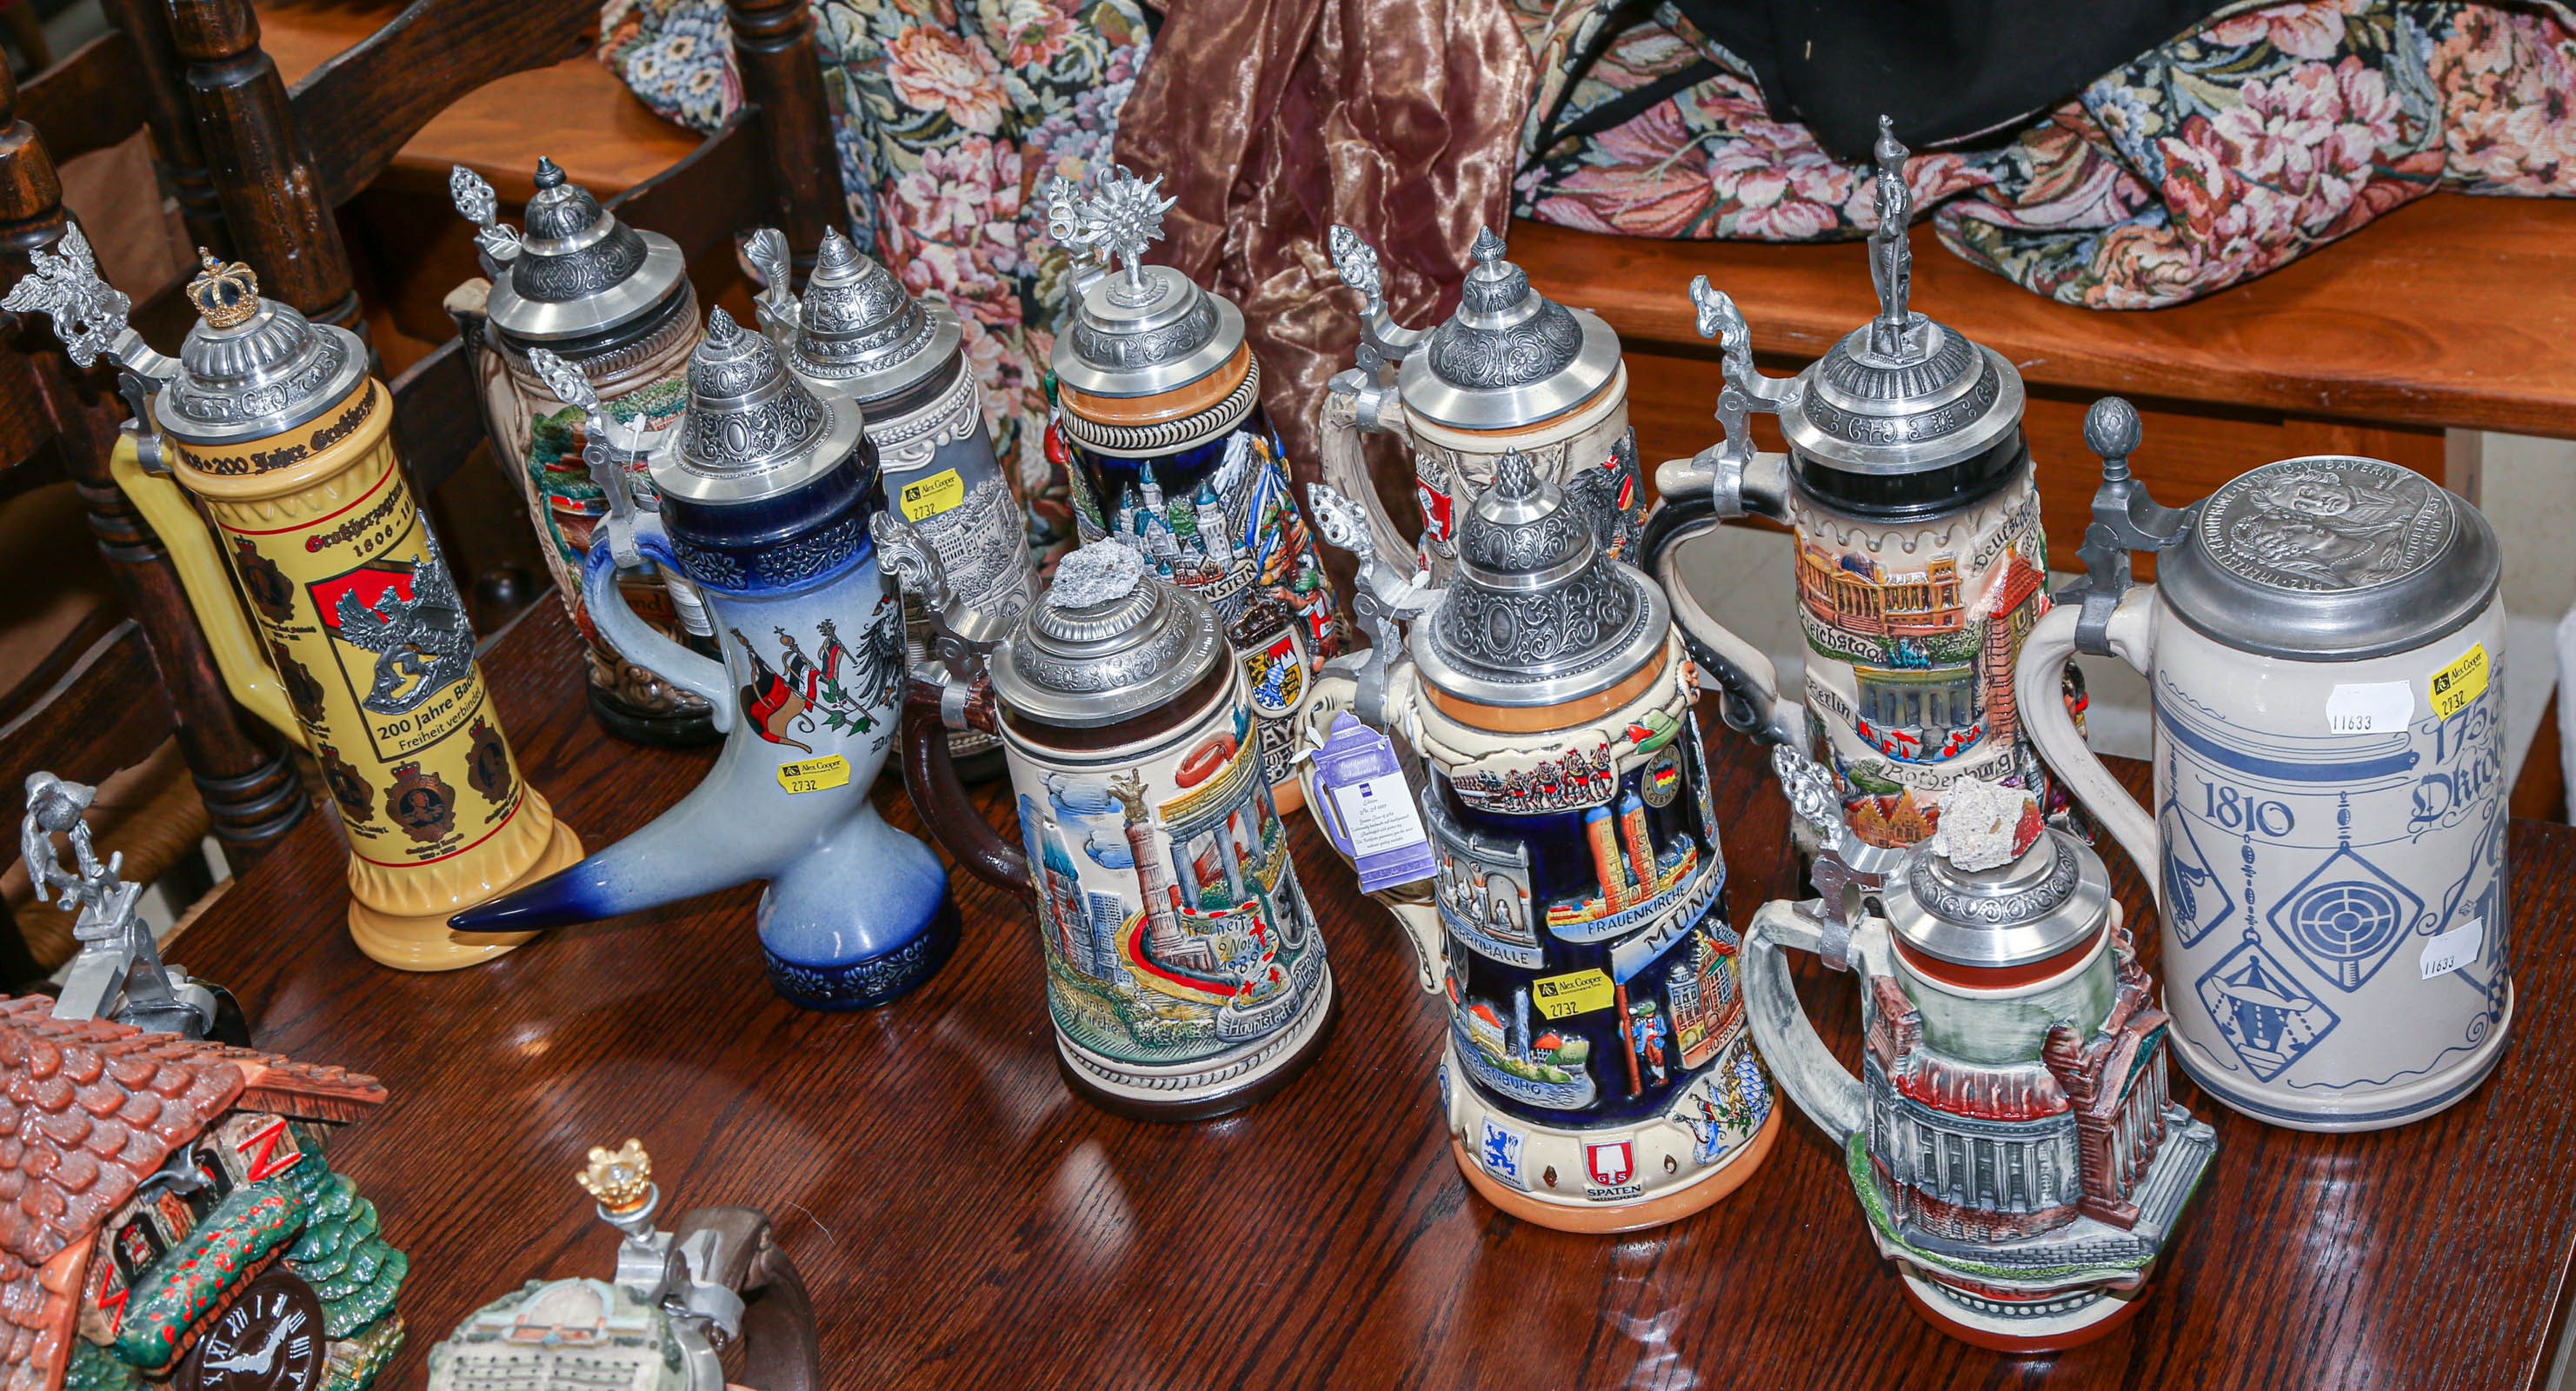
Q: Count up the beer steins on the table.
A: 13